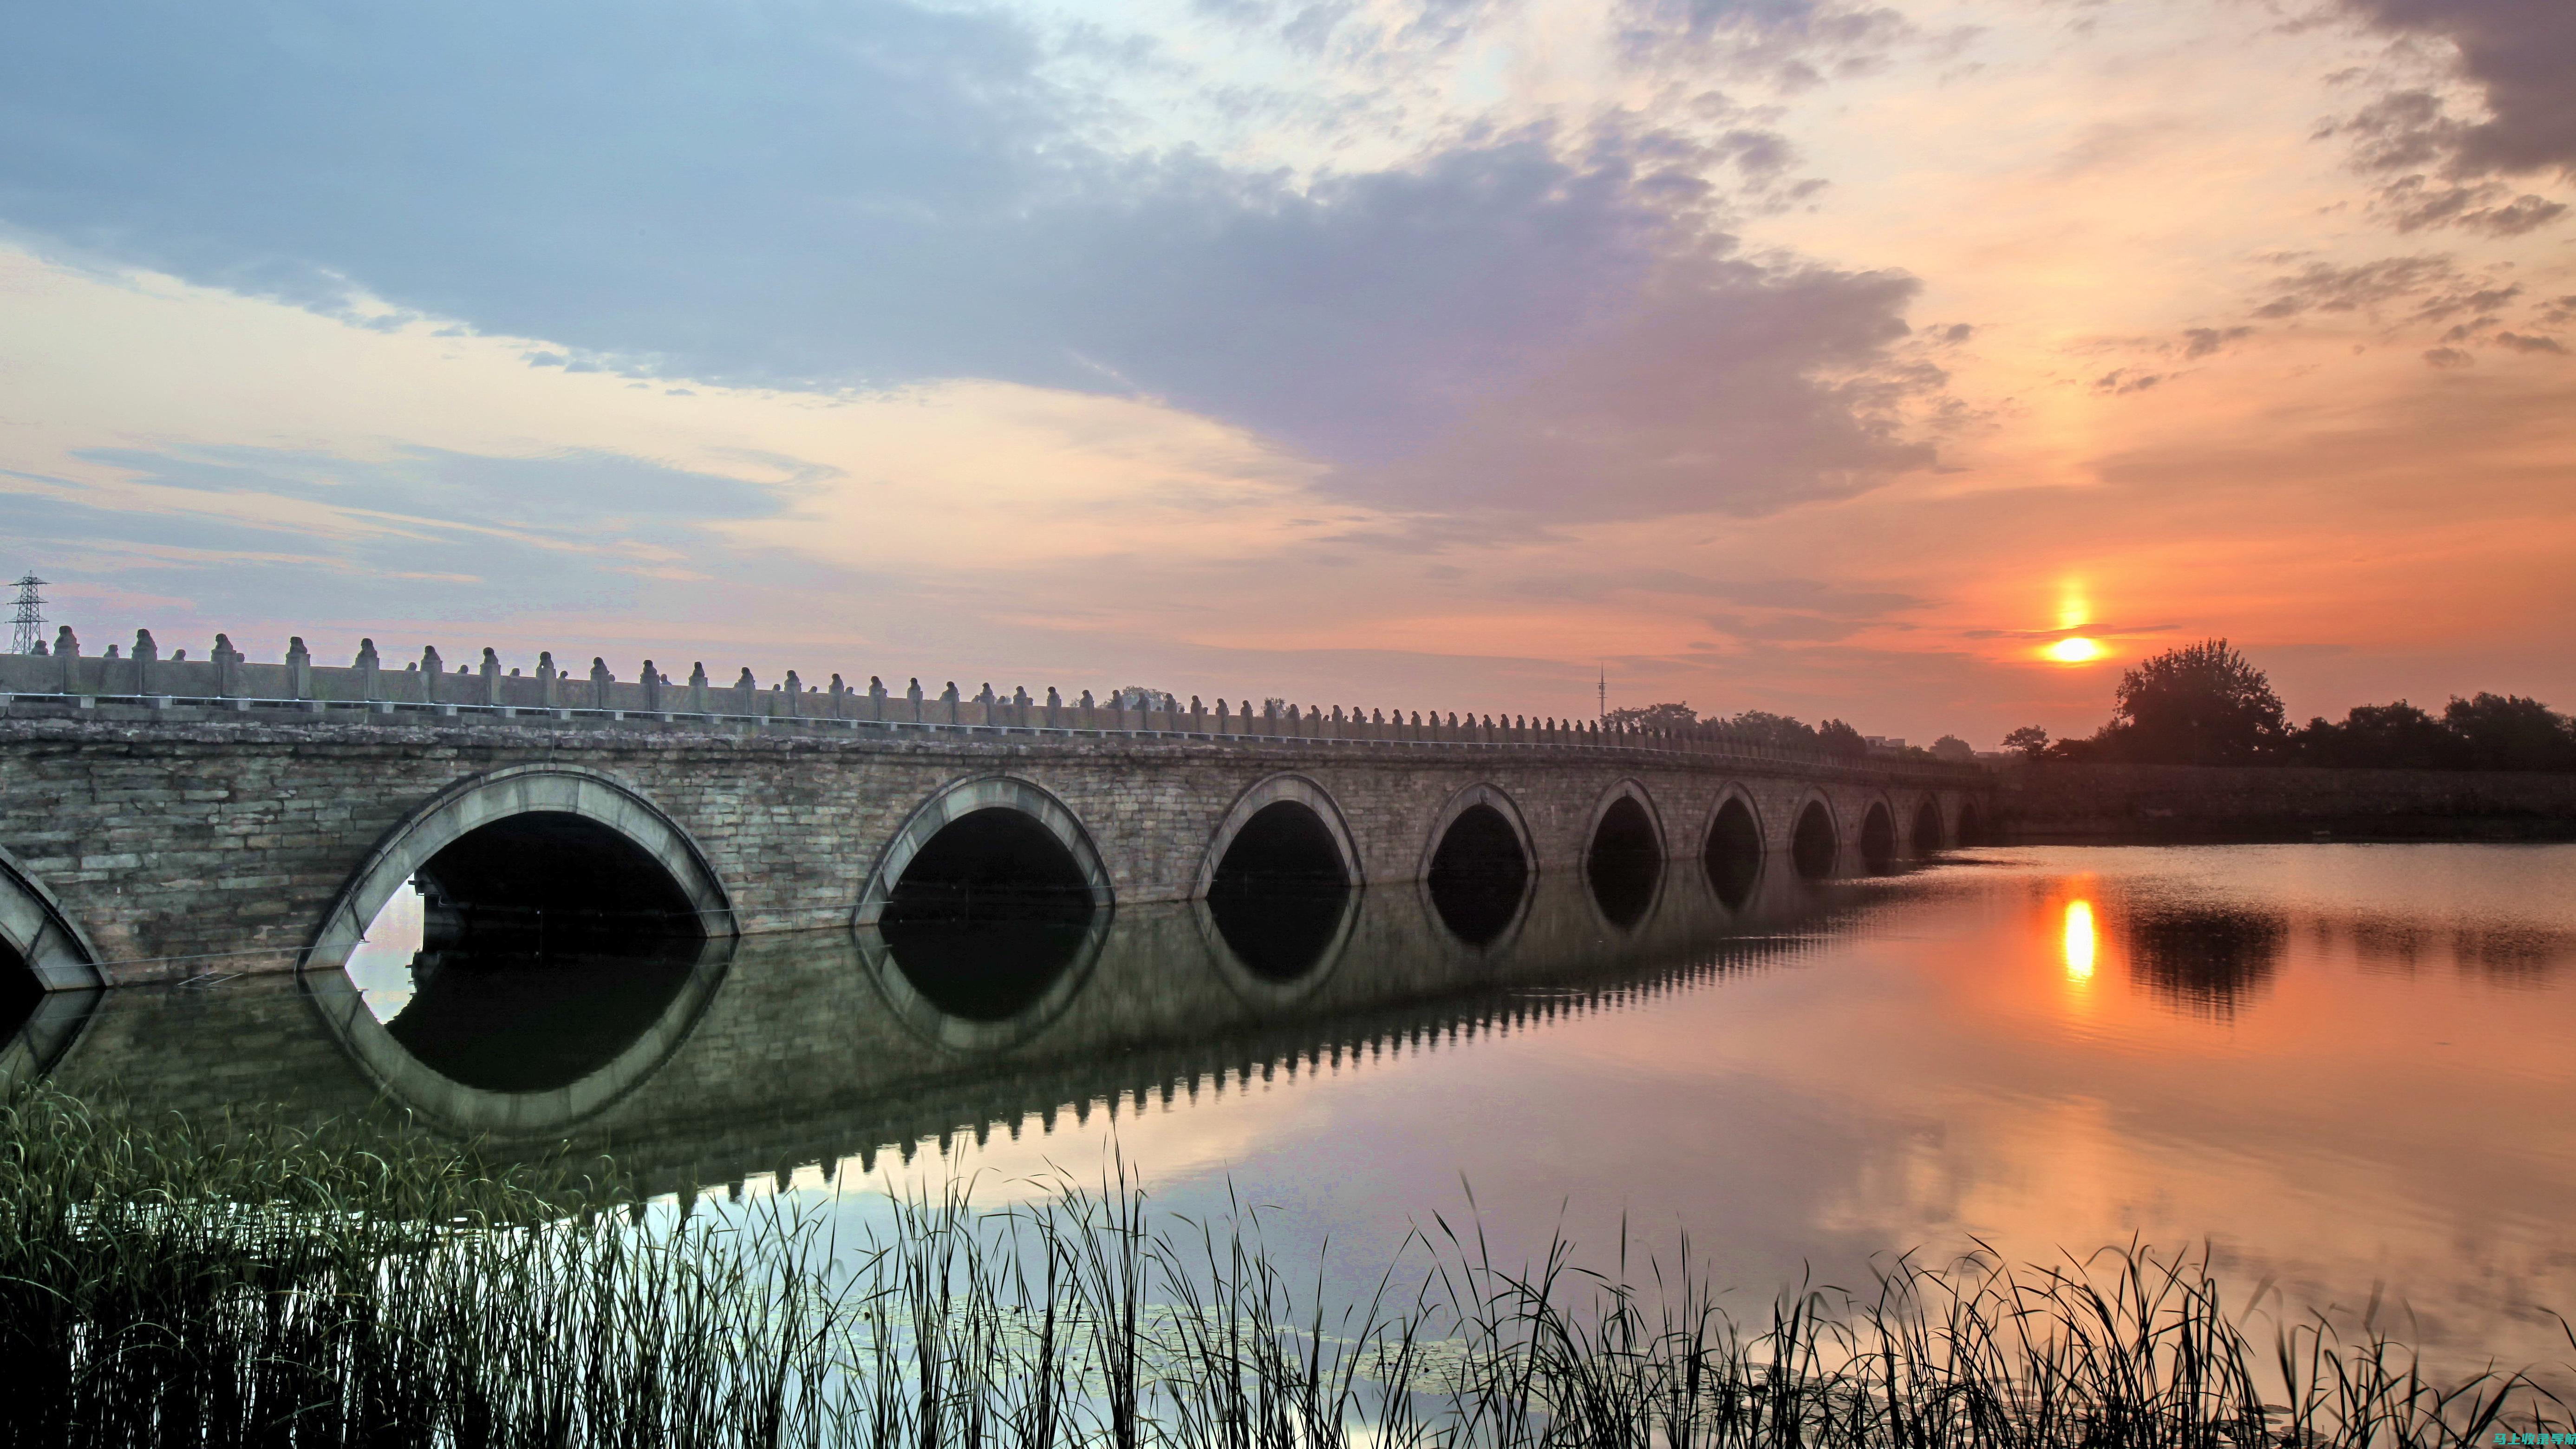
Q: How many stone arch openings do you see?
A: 11